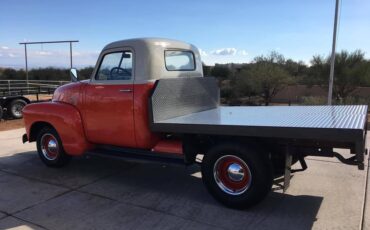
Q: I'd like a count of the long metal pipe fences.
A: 1